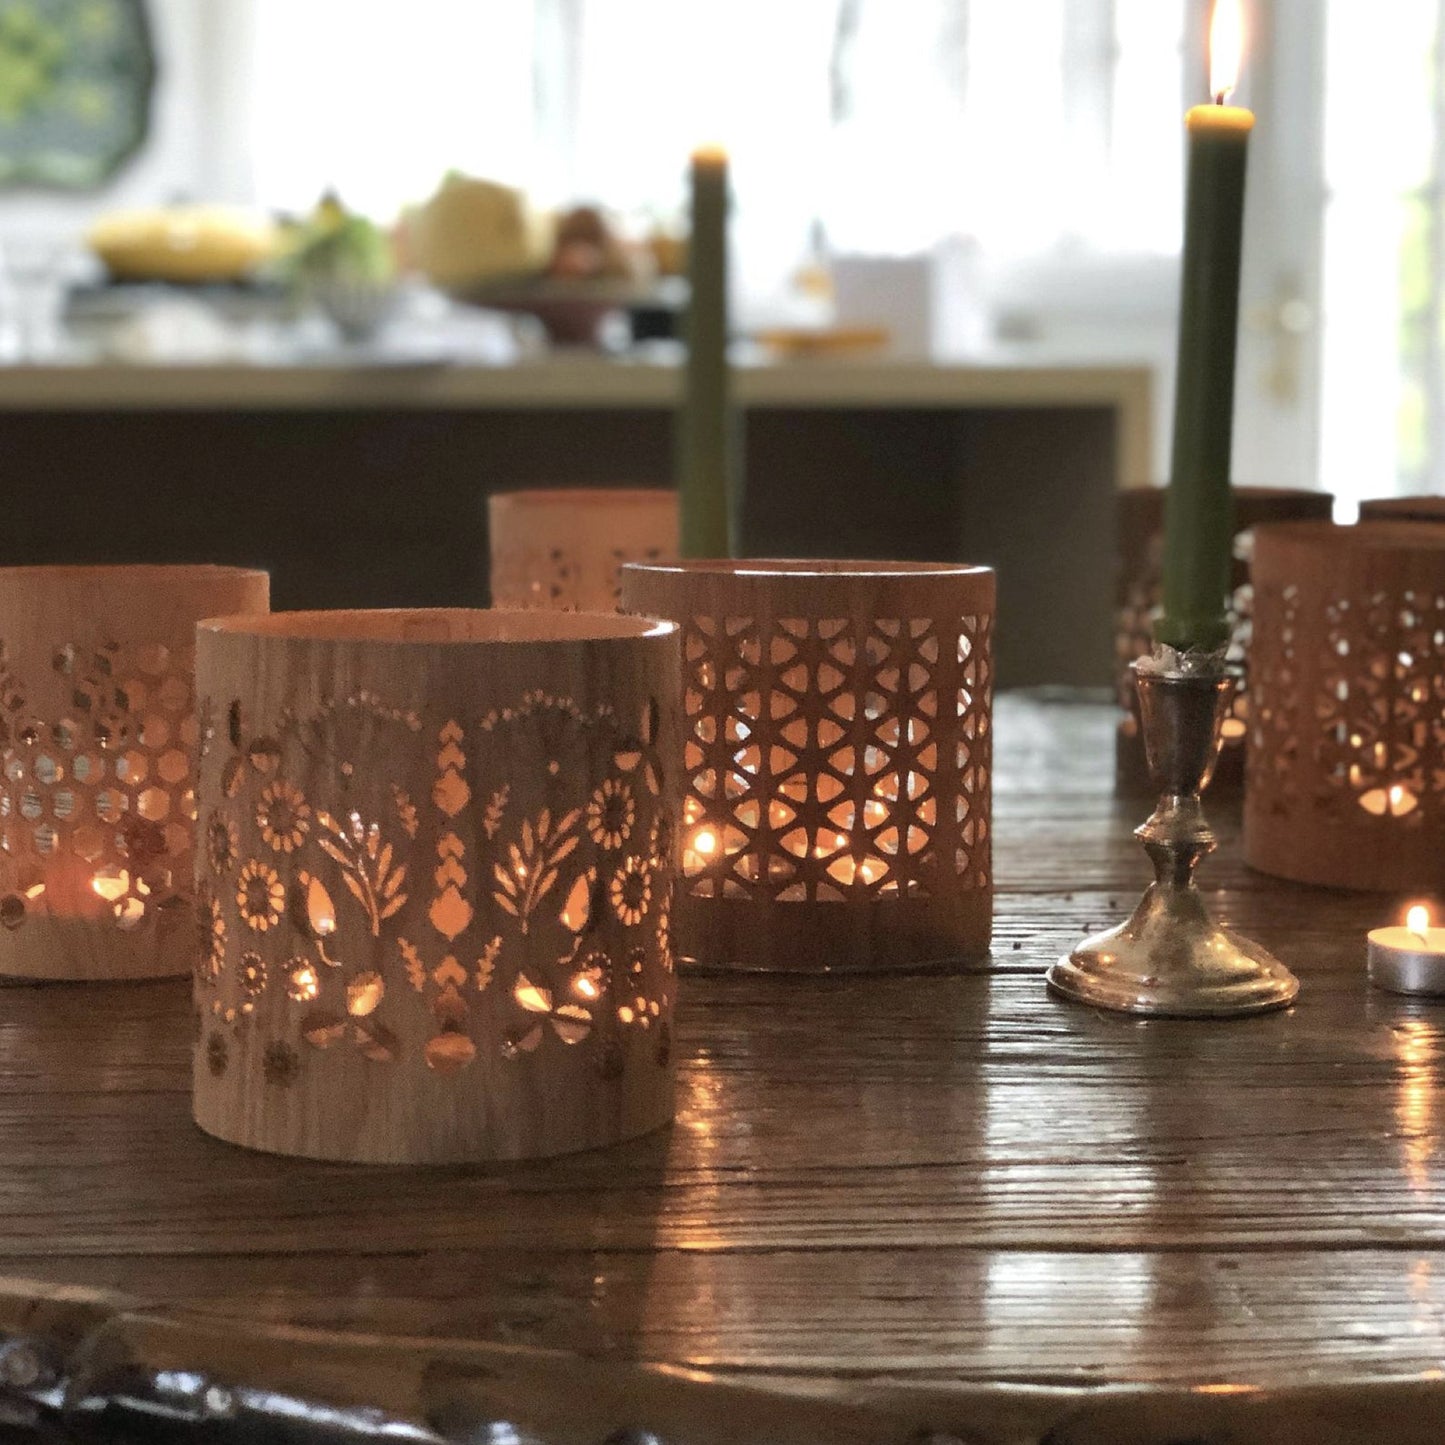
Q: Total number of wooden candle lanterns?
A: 7